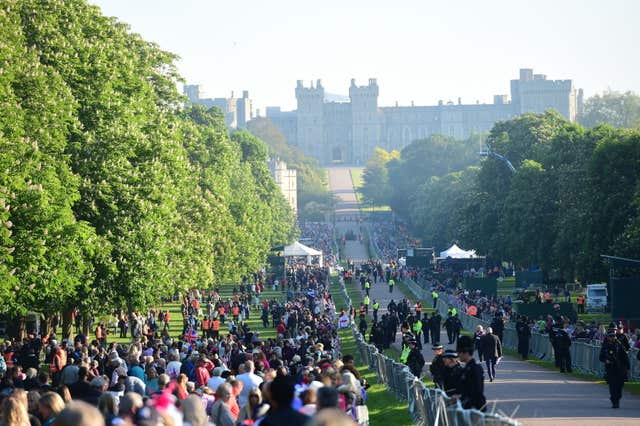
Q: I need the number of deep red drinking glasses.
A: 0